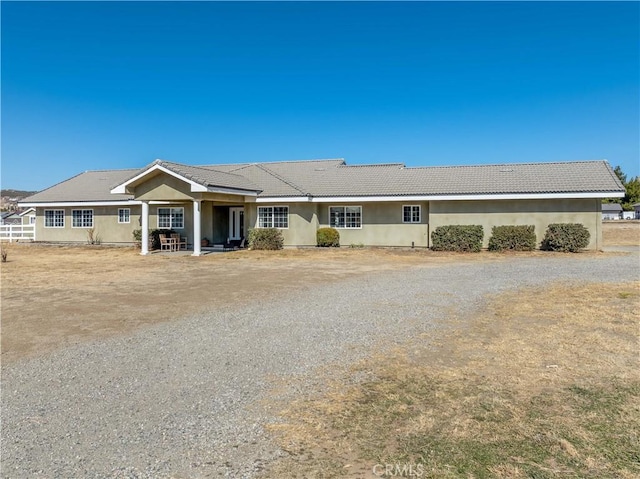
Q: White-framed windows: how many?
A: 7